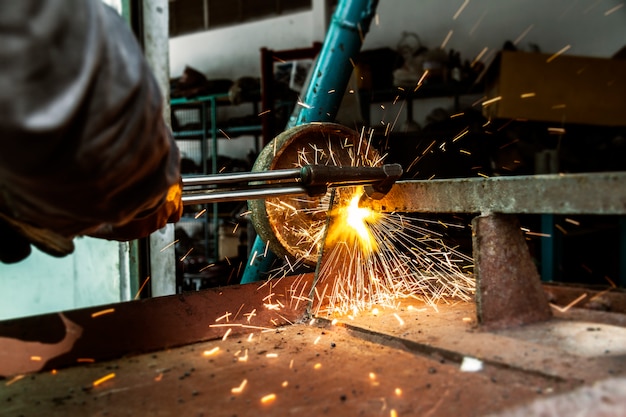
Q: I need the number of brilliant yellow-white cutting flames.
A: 1